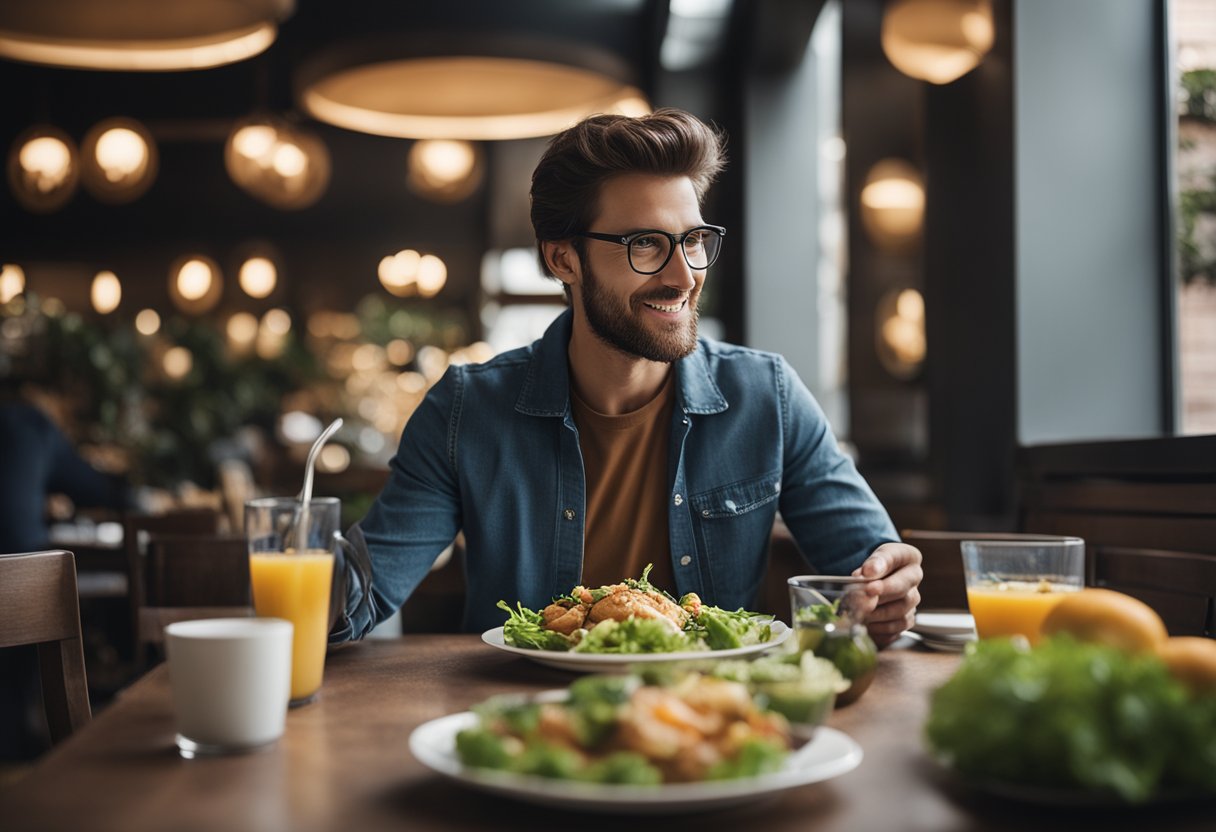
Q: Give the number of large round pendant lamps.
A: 2